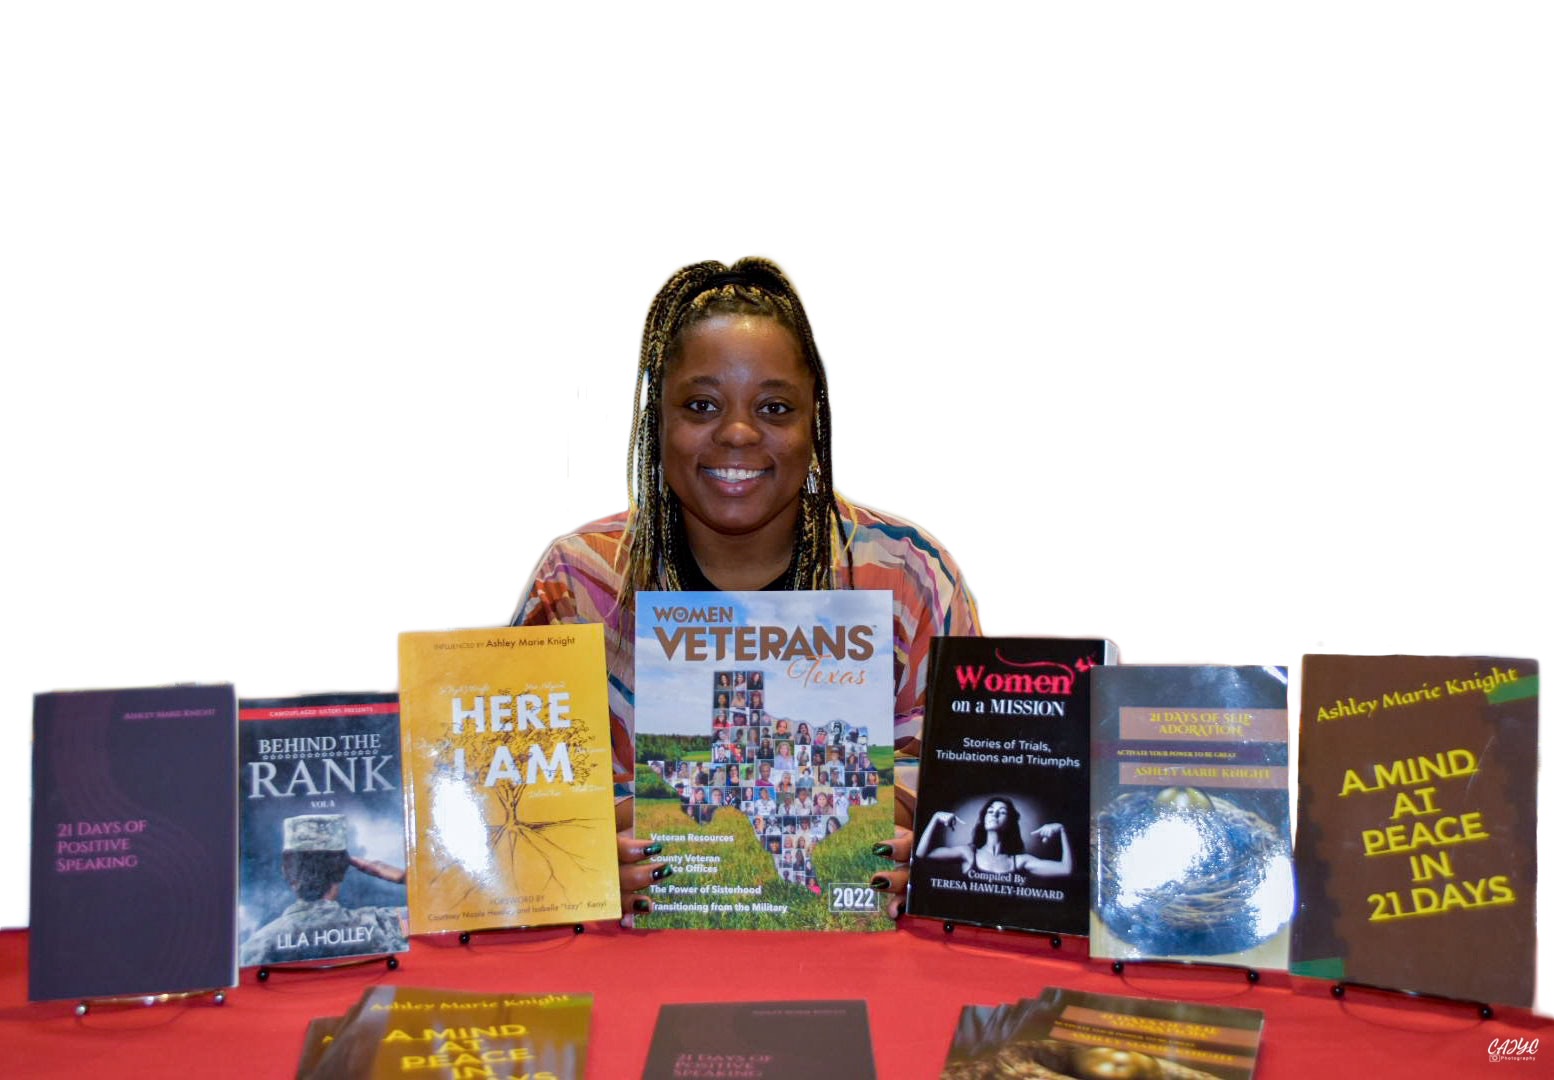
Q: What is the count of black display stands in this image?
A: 5